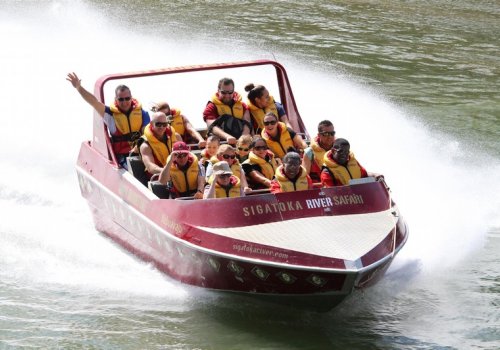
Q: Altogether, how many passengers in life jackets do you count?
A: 15